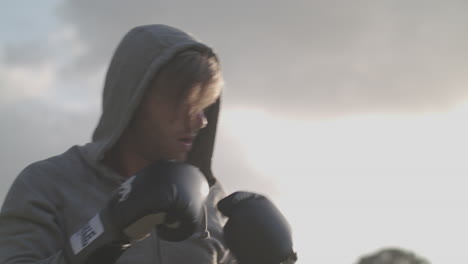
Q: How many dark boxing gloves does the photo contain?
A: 2